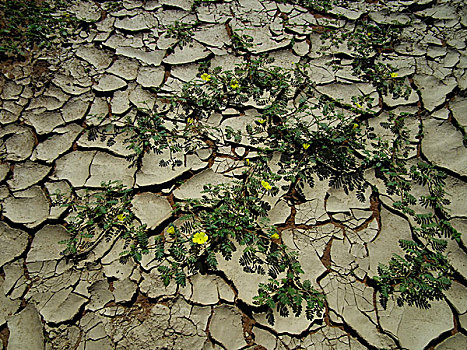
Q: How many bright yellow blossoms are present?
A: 14